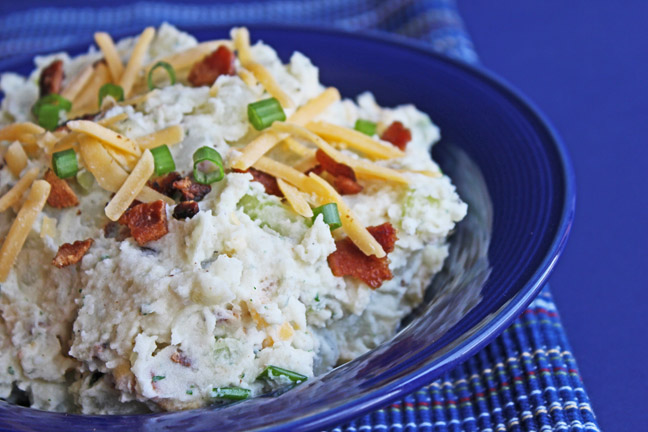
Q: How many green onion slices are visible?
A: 11